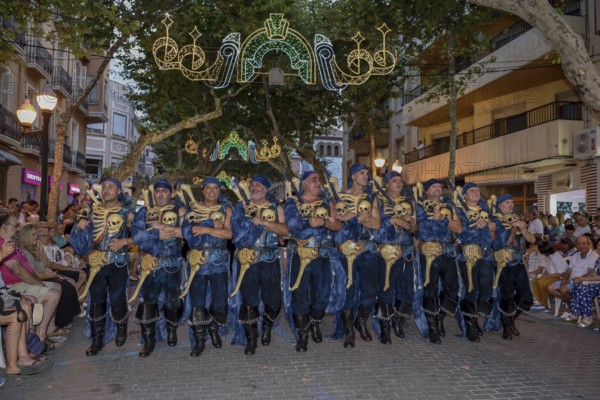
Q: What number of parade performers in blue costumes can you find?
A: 10